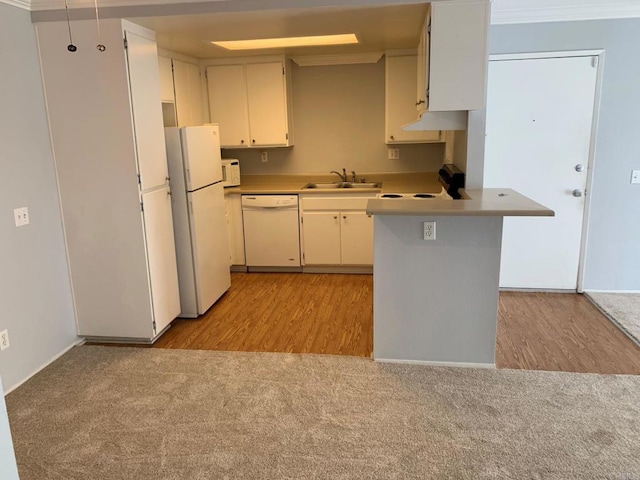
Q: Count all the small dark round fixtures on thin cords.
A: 2